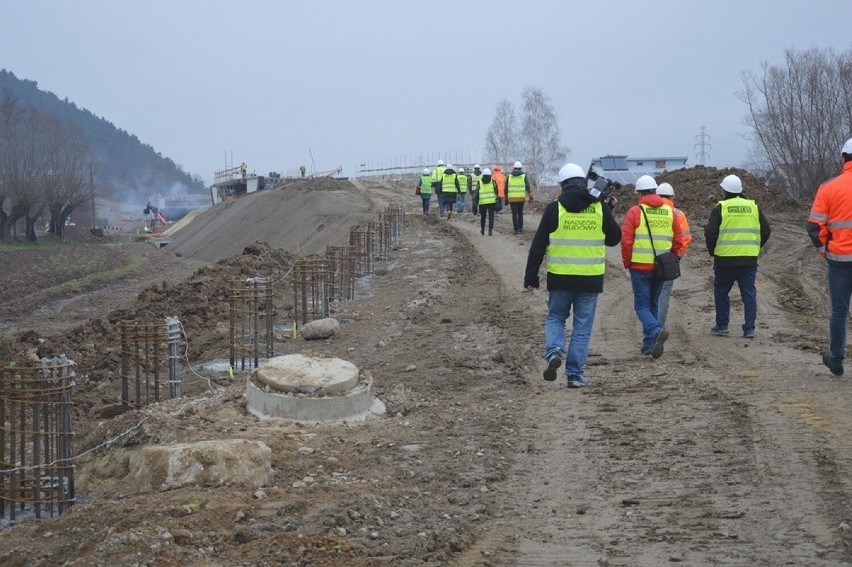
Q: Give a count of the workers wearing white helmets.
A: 12